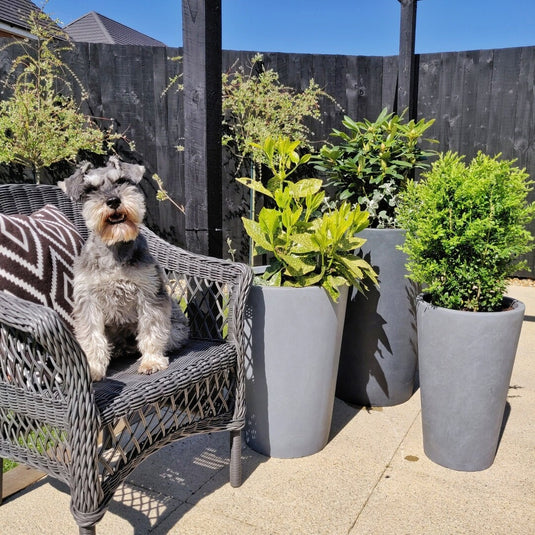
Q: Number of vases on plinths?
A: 0